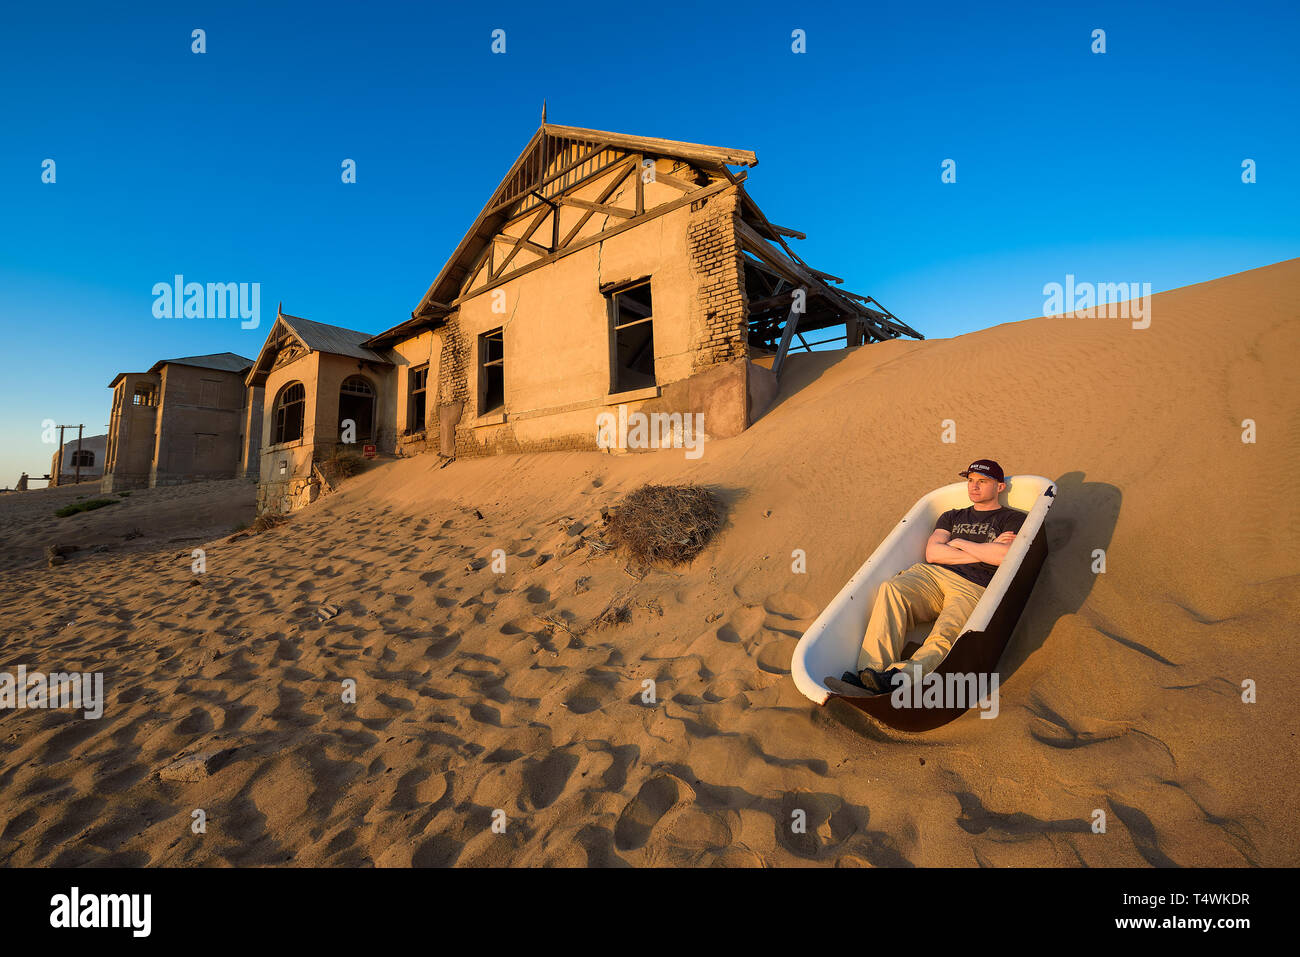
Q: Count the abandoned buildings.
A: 3